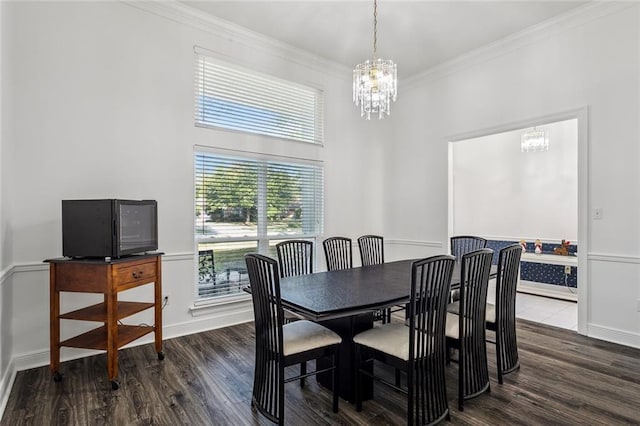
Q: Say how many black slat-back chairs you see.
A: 8